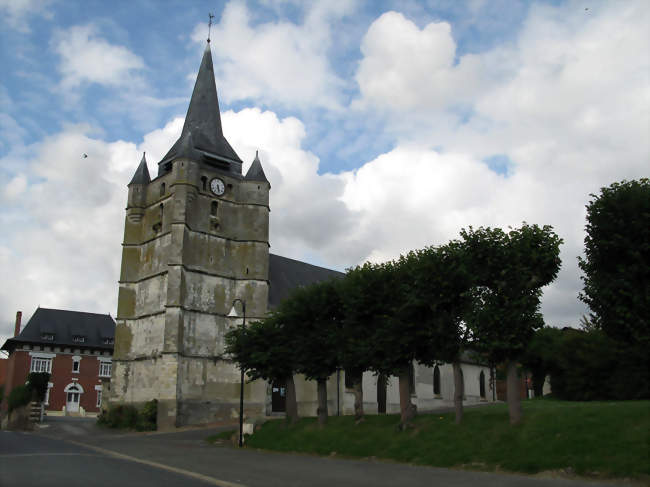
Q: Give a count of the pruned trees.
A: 6